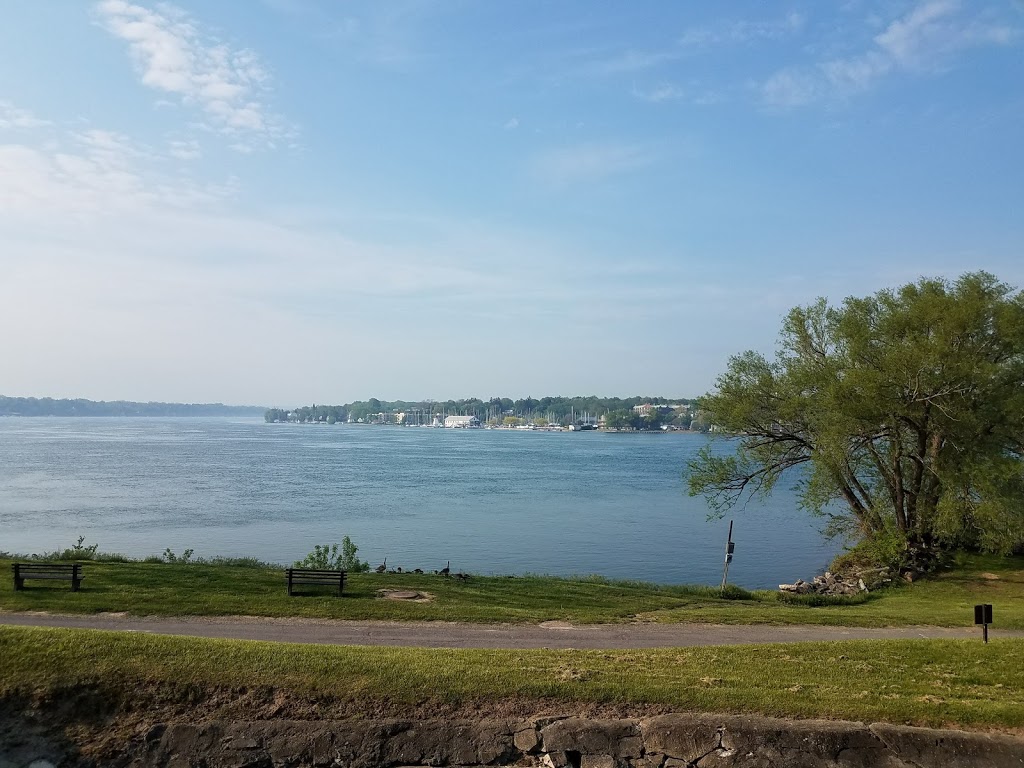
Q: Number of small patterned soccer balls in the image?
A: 0